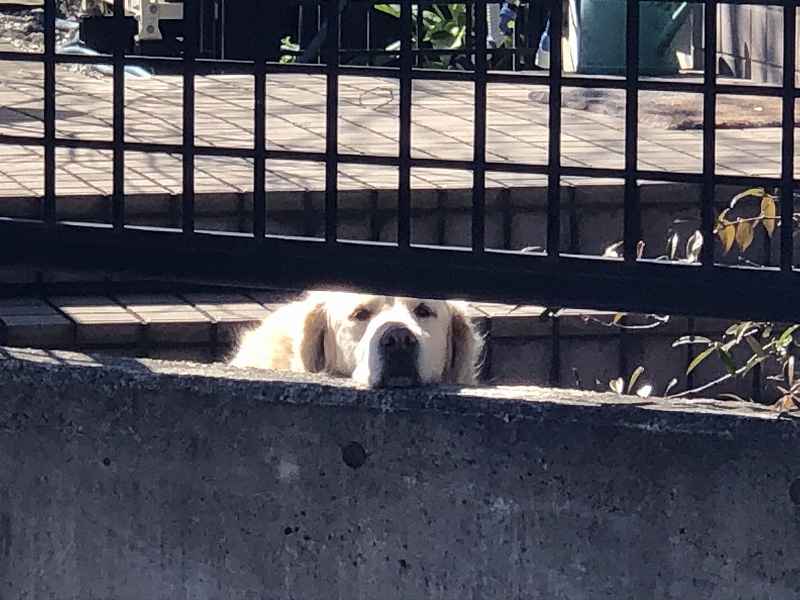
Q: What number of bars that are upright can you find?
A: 11